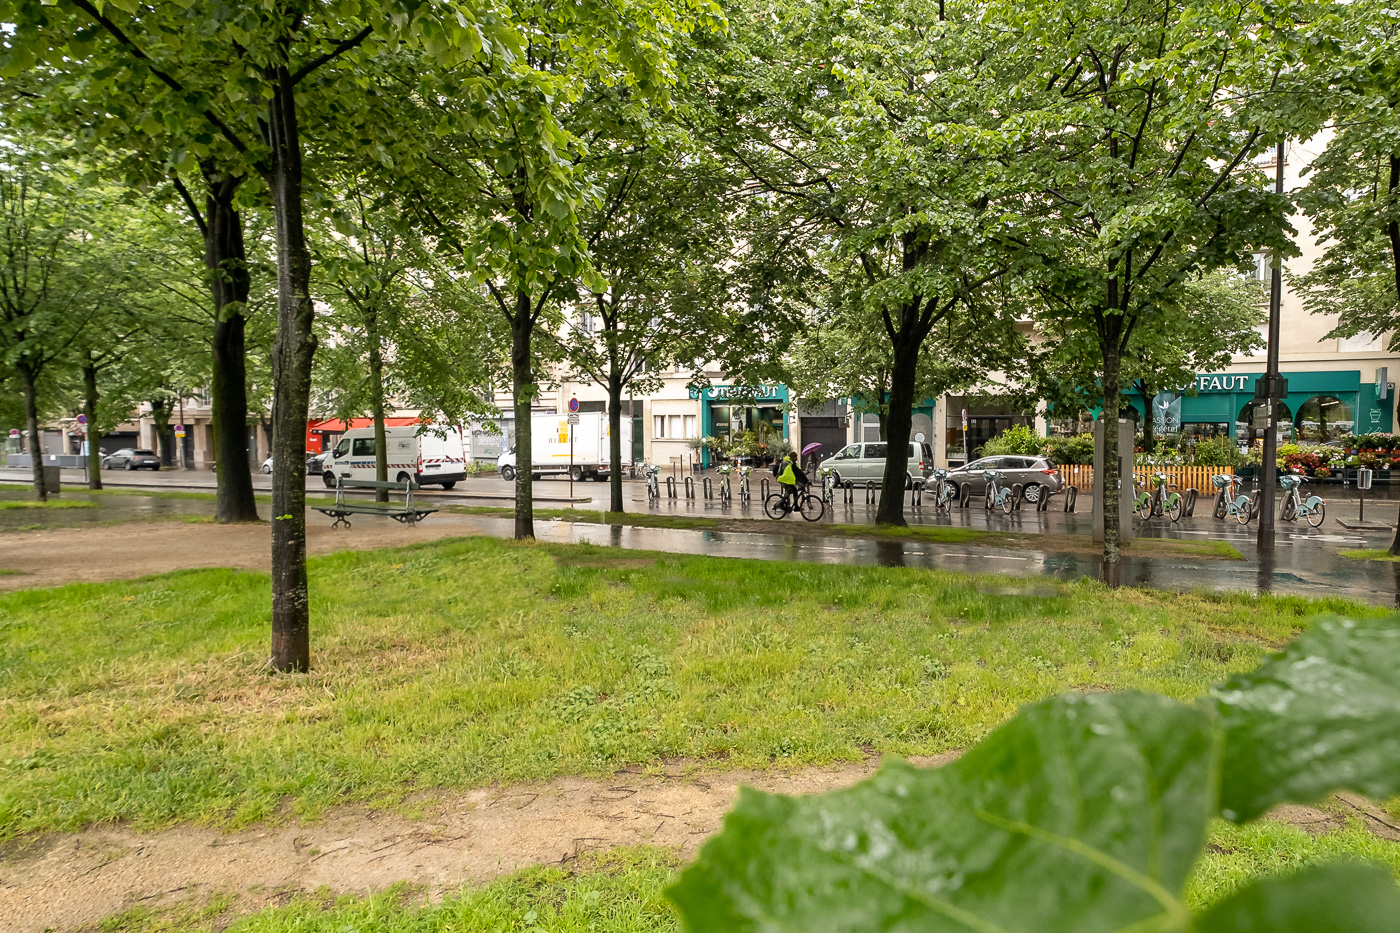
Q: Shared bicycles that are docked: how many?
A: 10